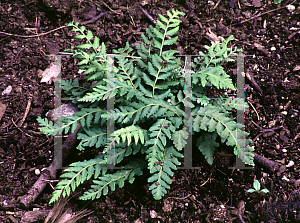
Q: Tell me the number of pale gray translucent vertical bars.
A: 4